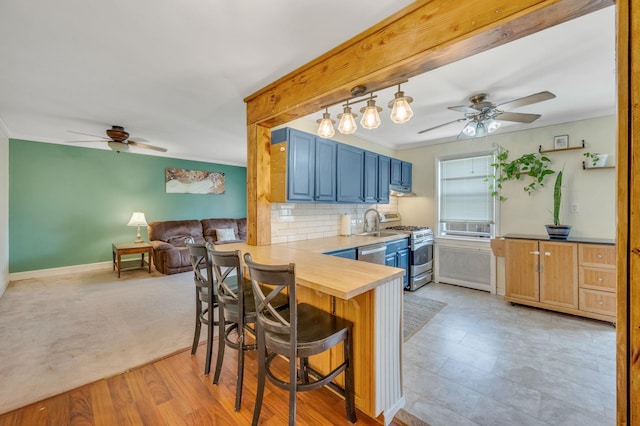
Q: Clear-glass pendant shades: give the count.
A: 4